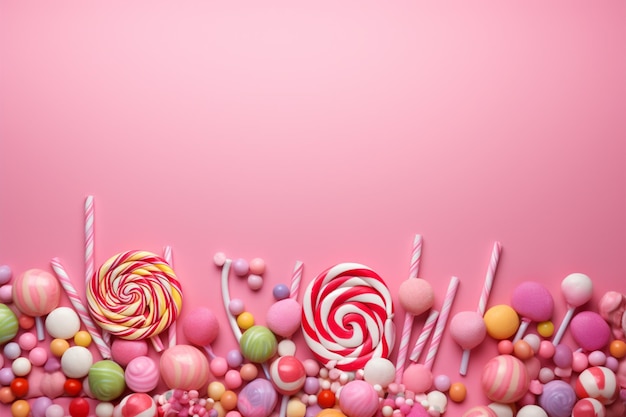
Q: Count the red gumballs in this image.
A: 4